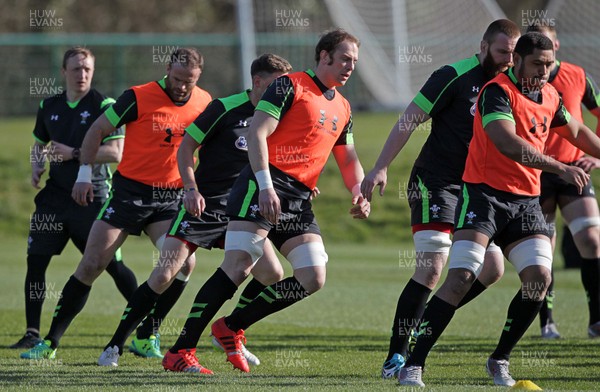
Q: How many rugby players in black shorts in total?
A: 7